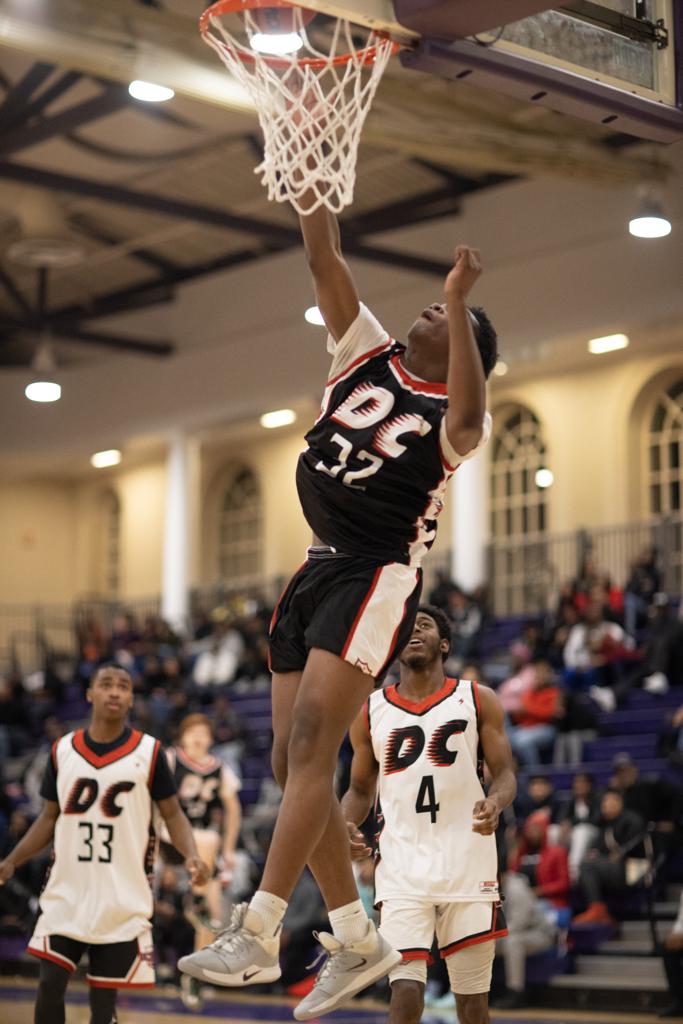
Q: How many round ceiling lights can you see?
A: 5